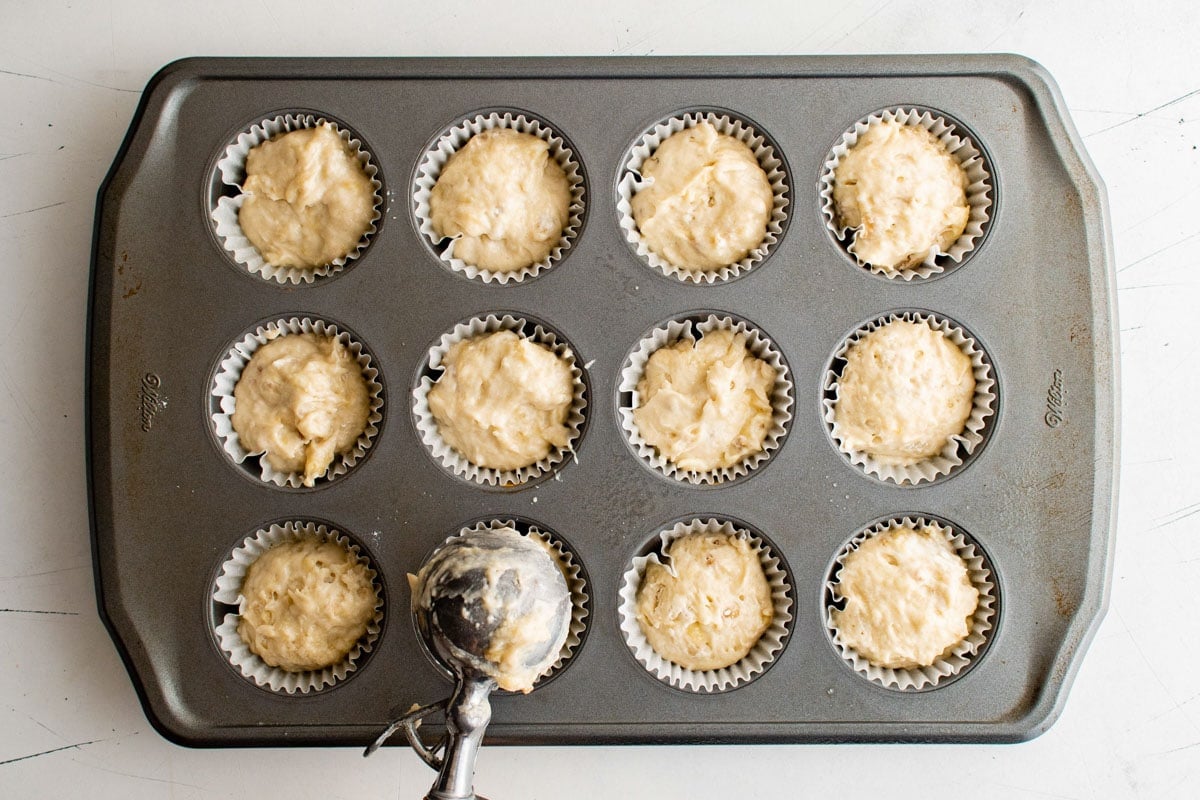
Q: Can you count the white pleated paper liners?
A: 12